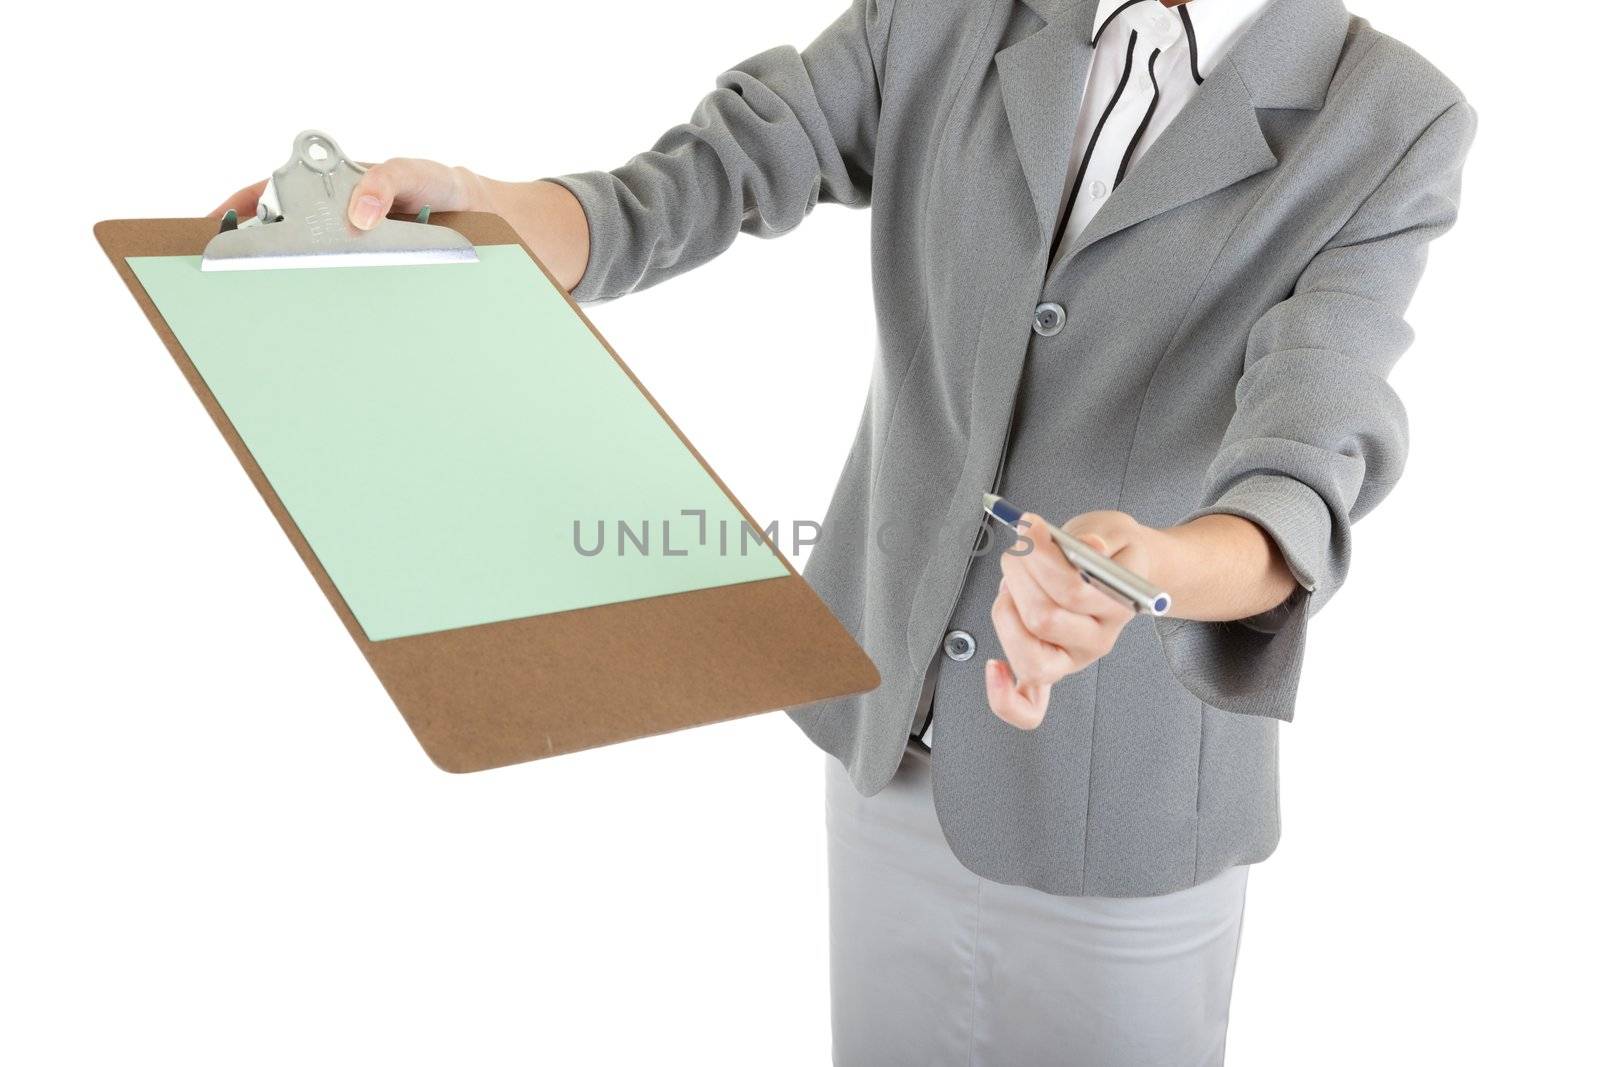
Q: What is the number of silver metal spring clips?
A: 1